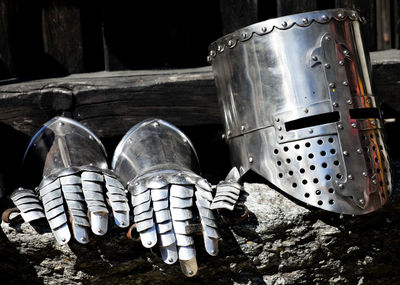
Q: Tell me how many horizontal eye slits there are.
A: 2